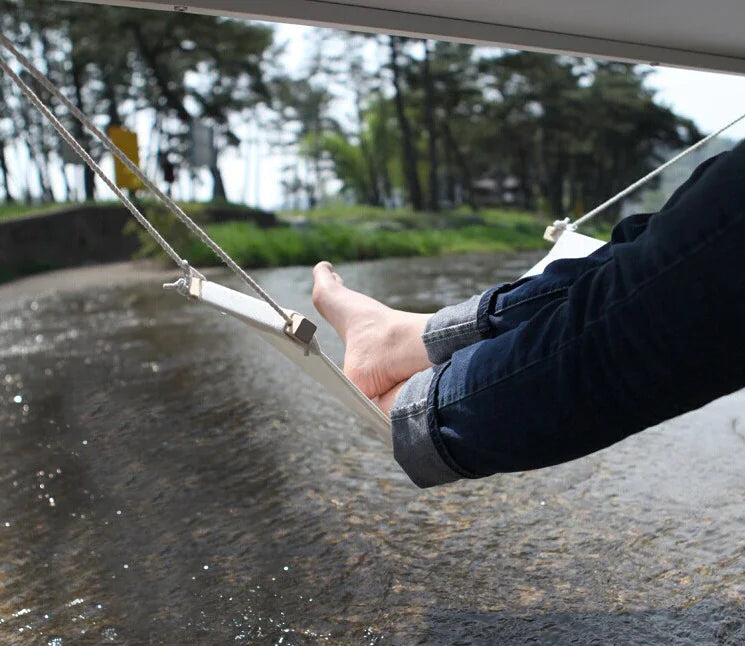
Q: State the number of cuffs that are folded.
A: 2